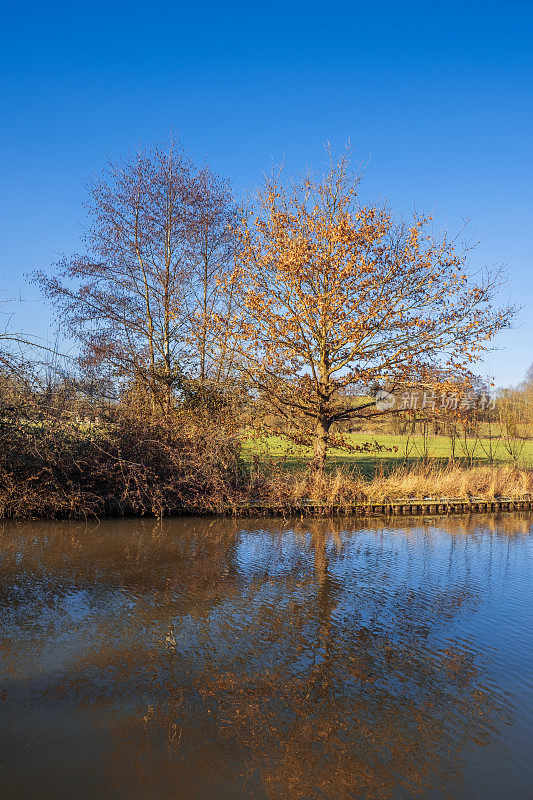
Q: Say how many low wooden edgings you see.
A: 1